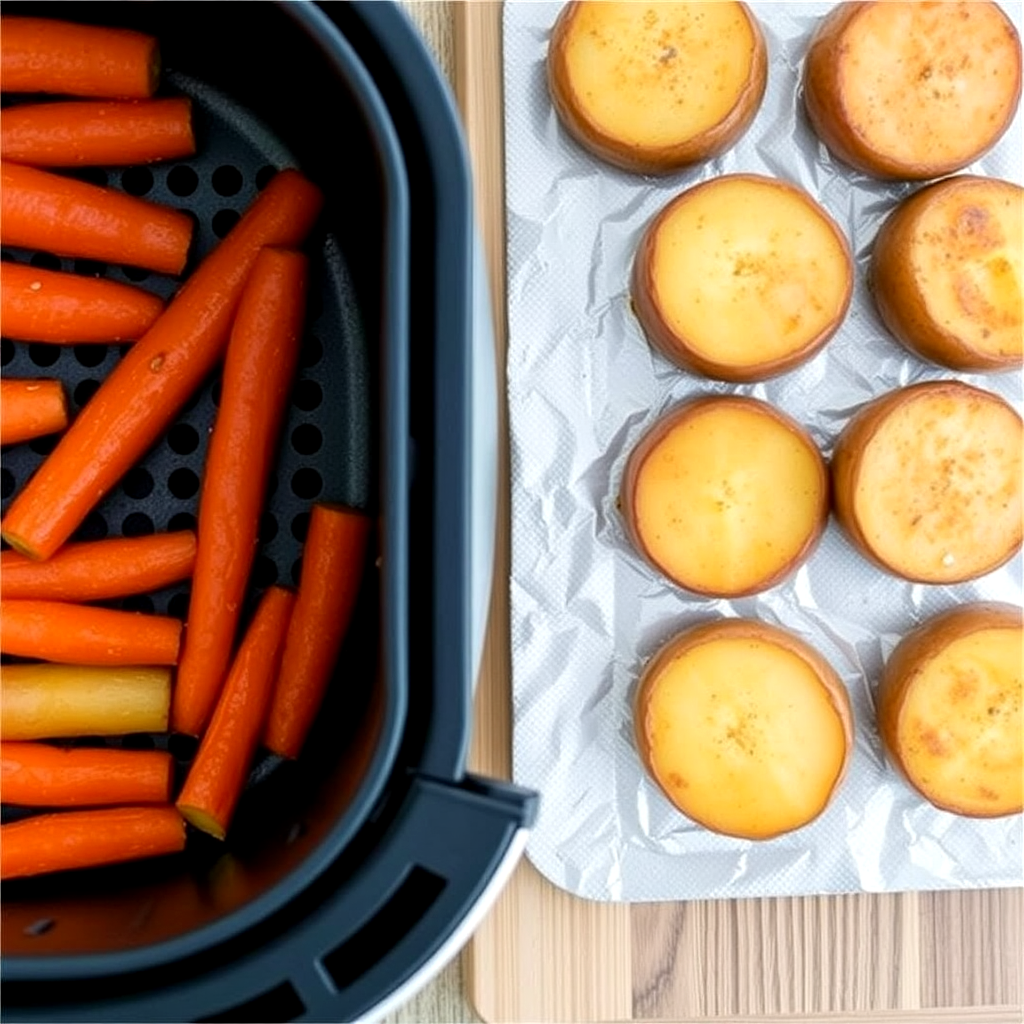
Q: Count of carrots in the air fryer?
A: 14